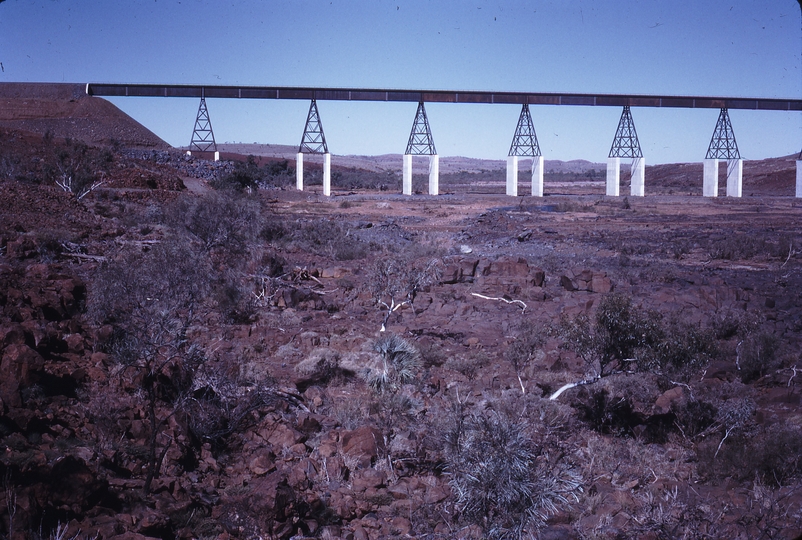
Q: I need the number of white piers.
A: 13